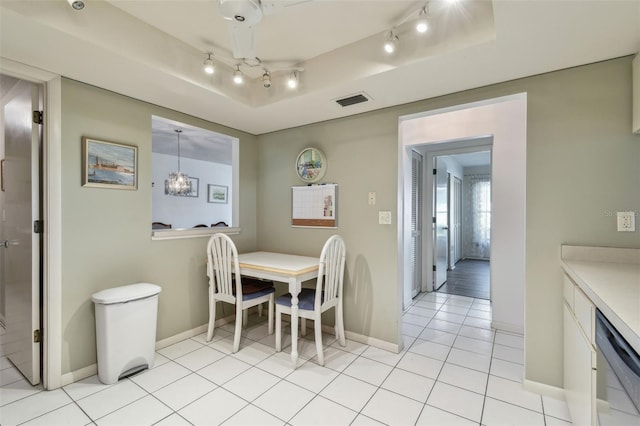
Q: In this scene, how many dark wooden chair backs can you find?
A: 3